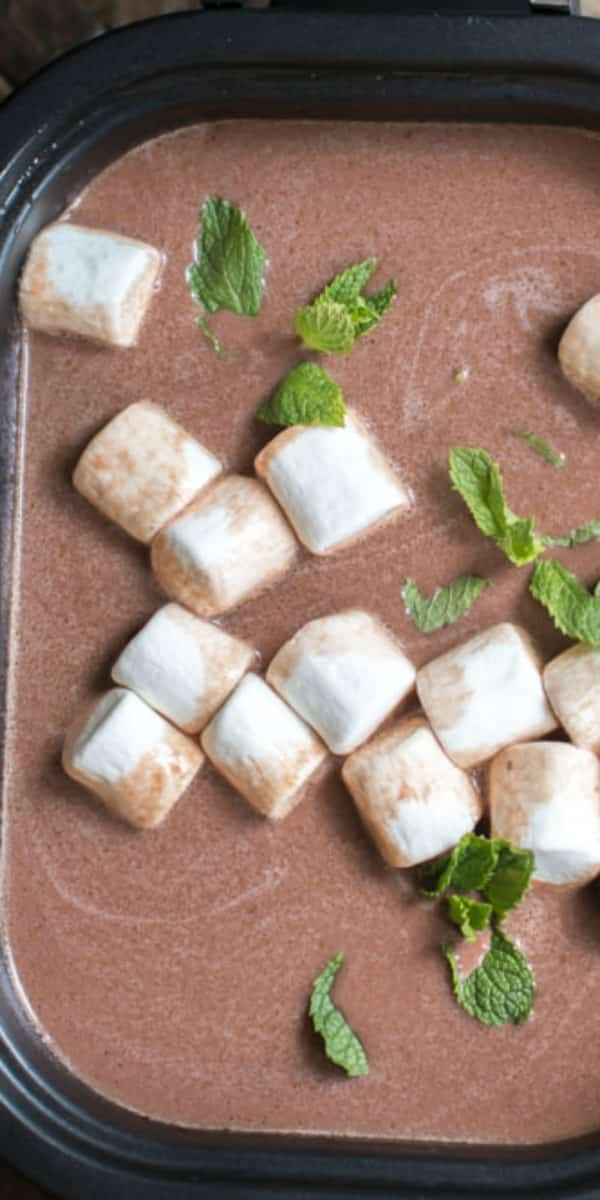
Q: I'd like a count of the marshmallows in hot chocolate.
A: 13